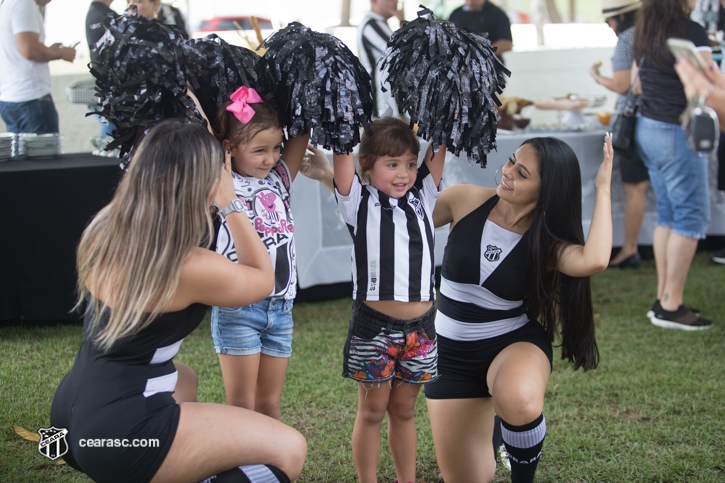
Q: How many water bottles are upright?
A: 0